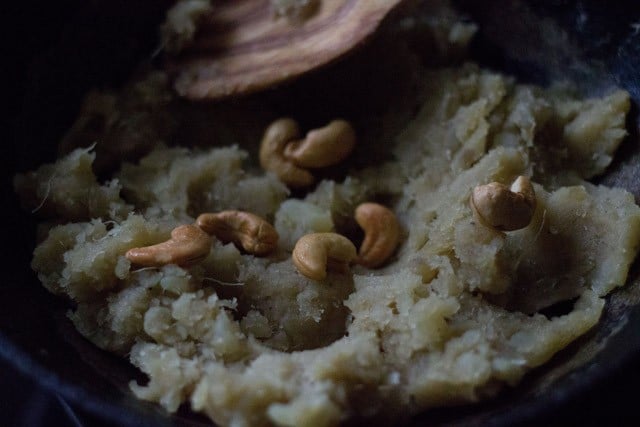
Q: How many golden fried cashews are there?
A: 7